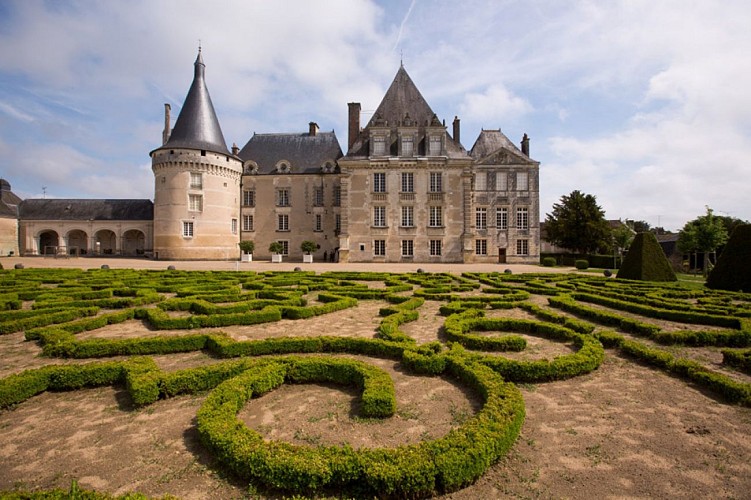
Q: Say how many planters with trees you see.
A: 3